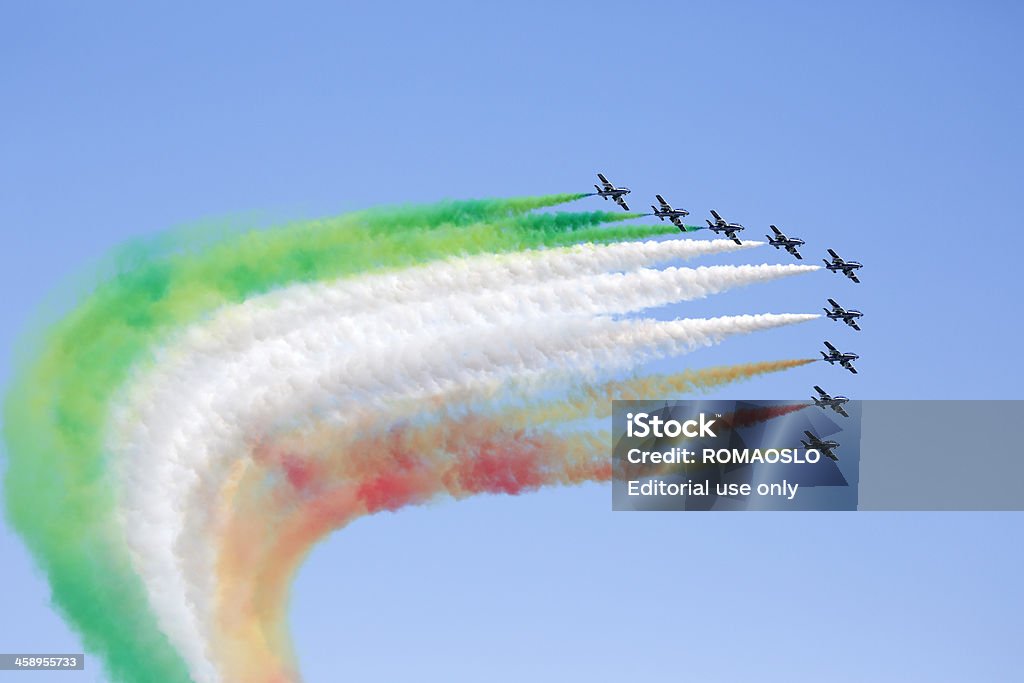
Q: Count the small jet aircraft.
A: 9